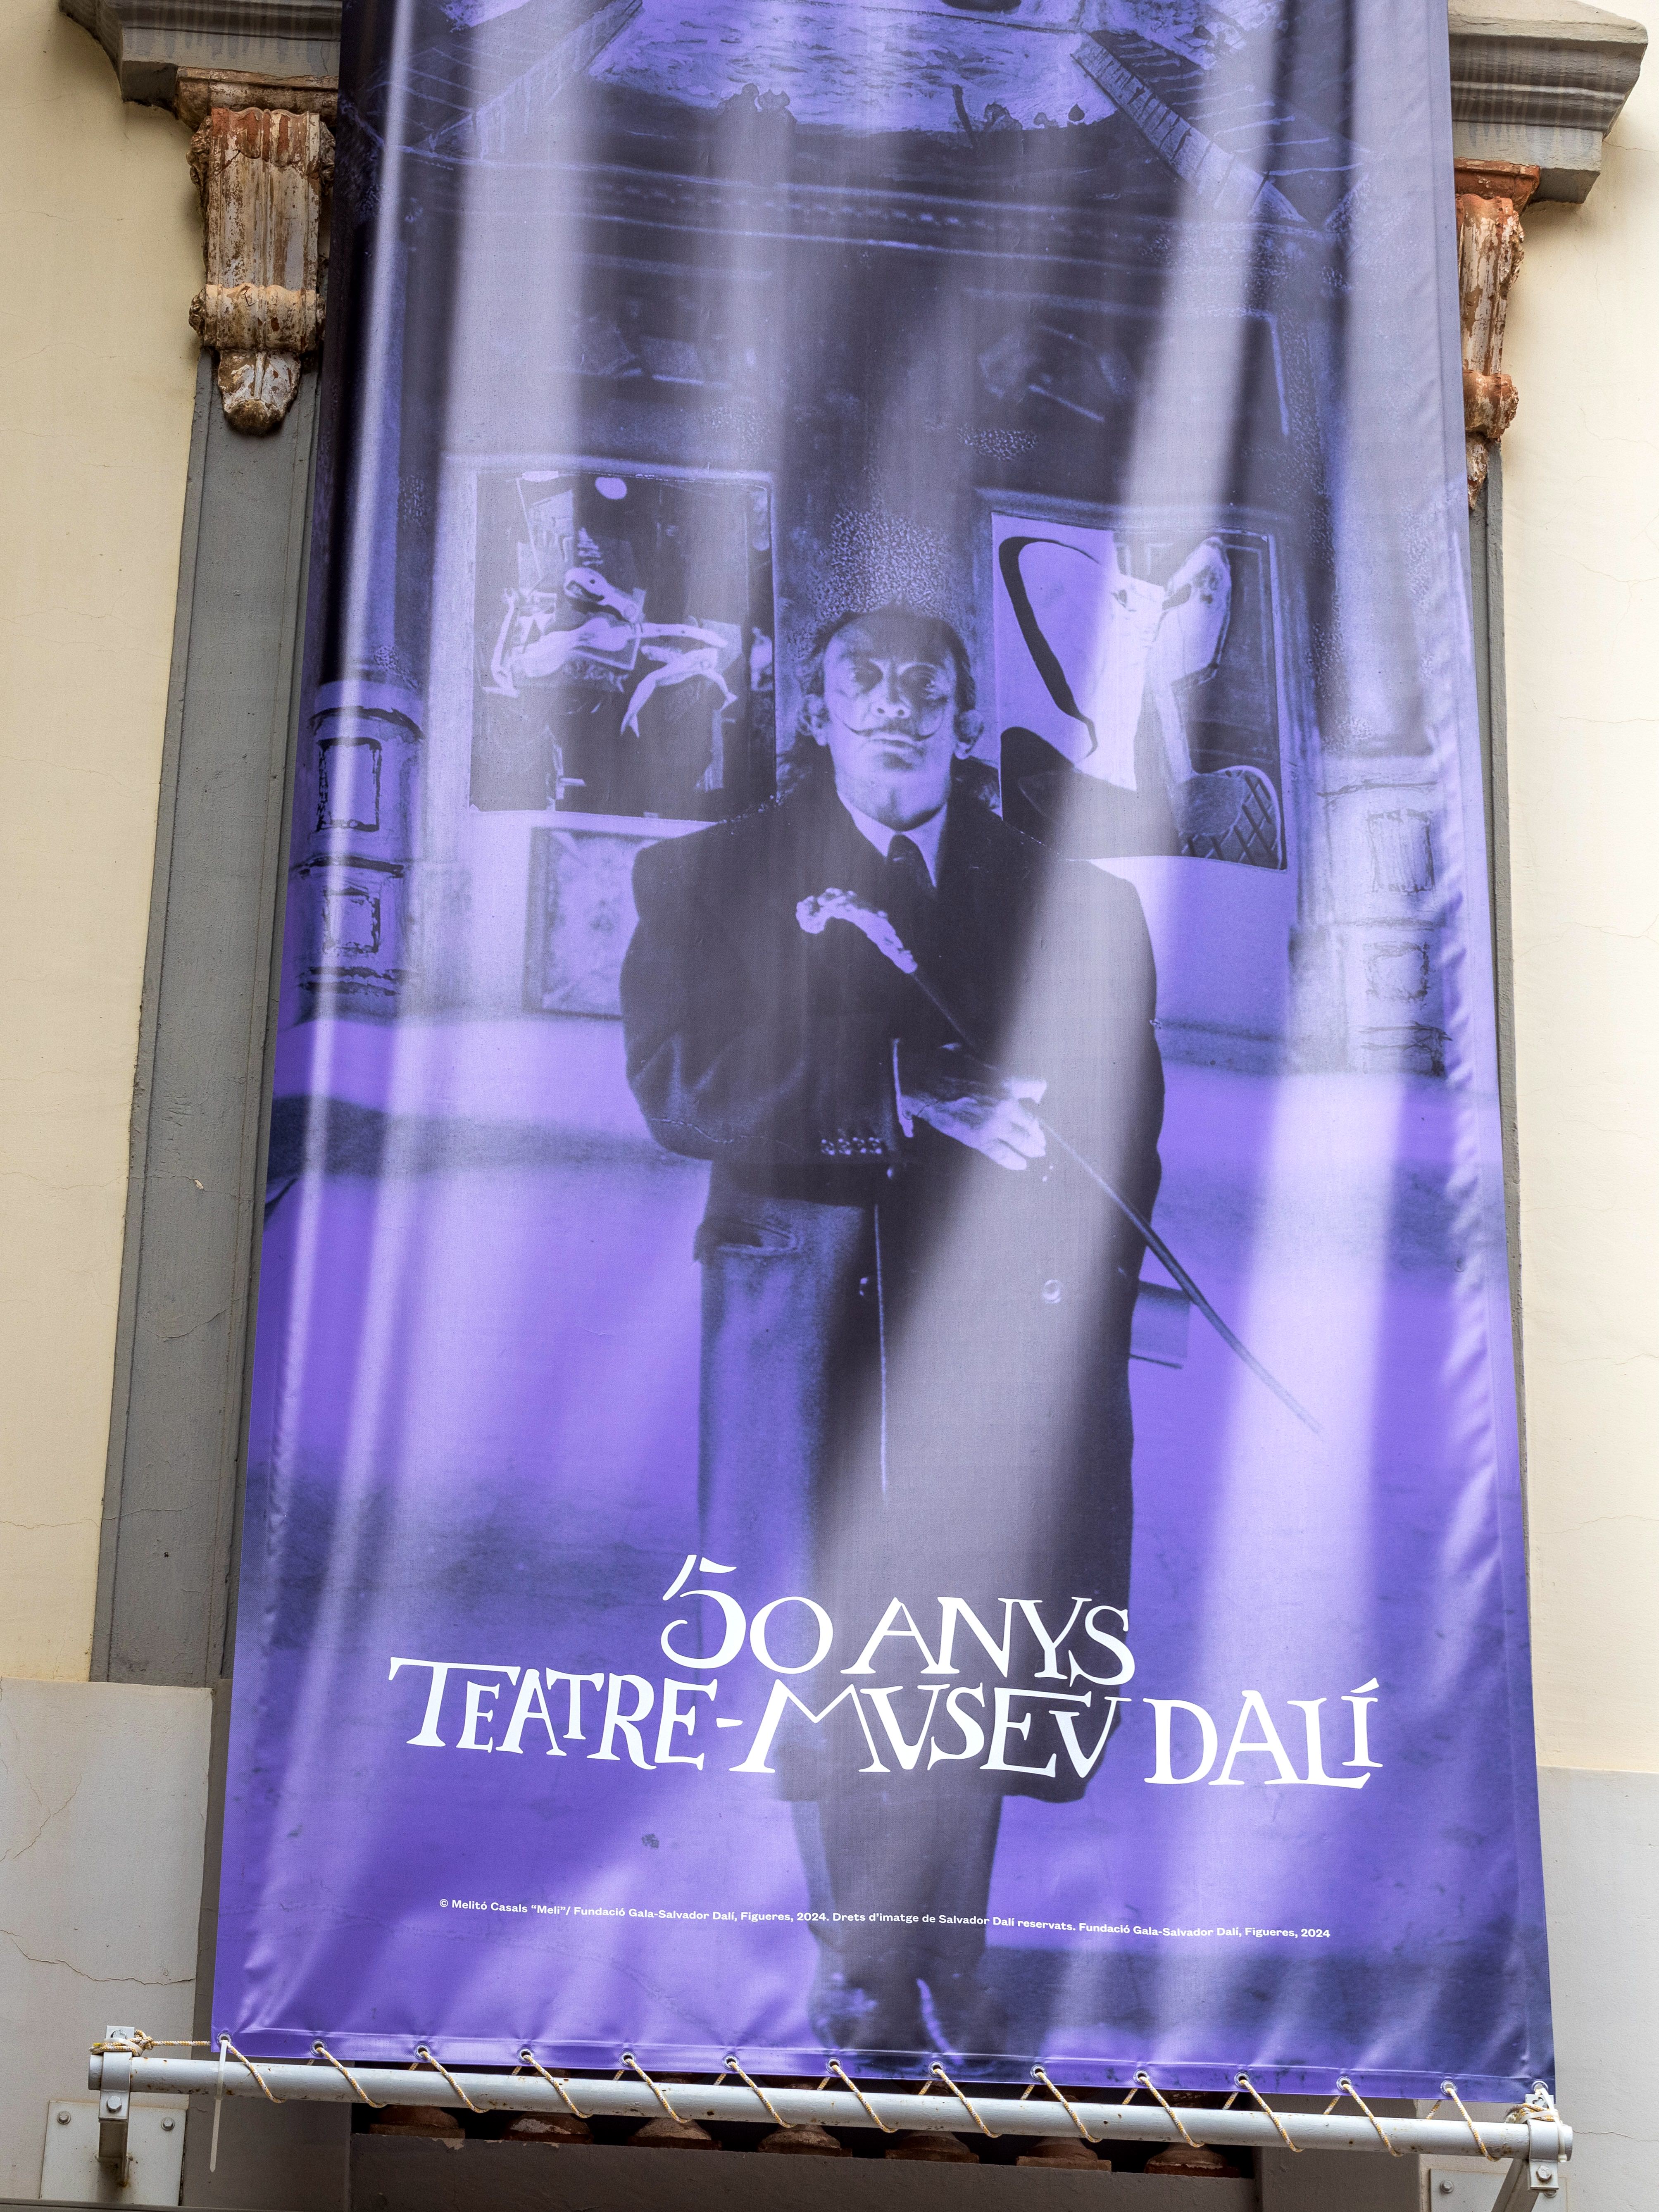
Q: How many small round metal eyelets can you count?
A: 14